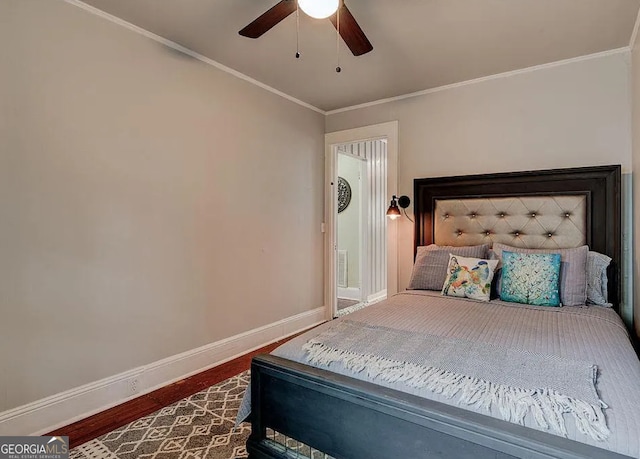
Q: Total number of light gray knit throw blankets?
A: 1